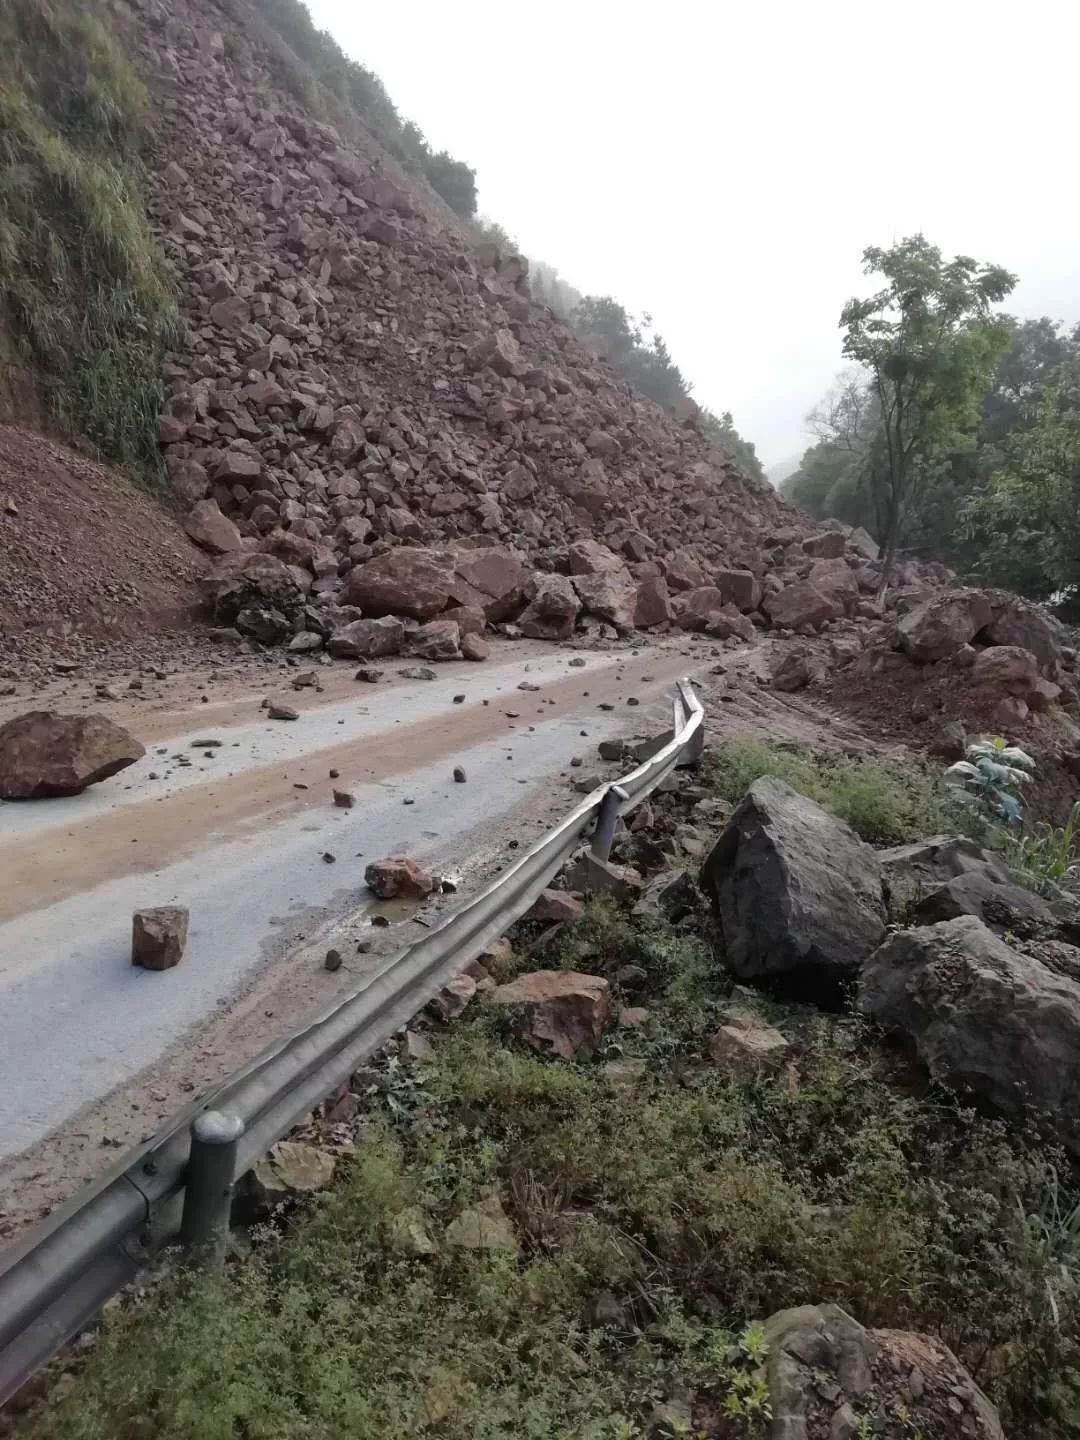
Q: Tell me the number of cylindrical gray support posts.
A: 2